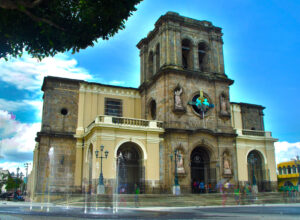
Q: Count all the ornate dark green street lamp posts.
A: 3